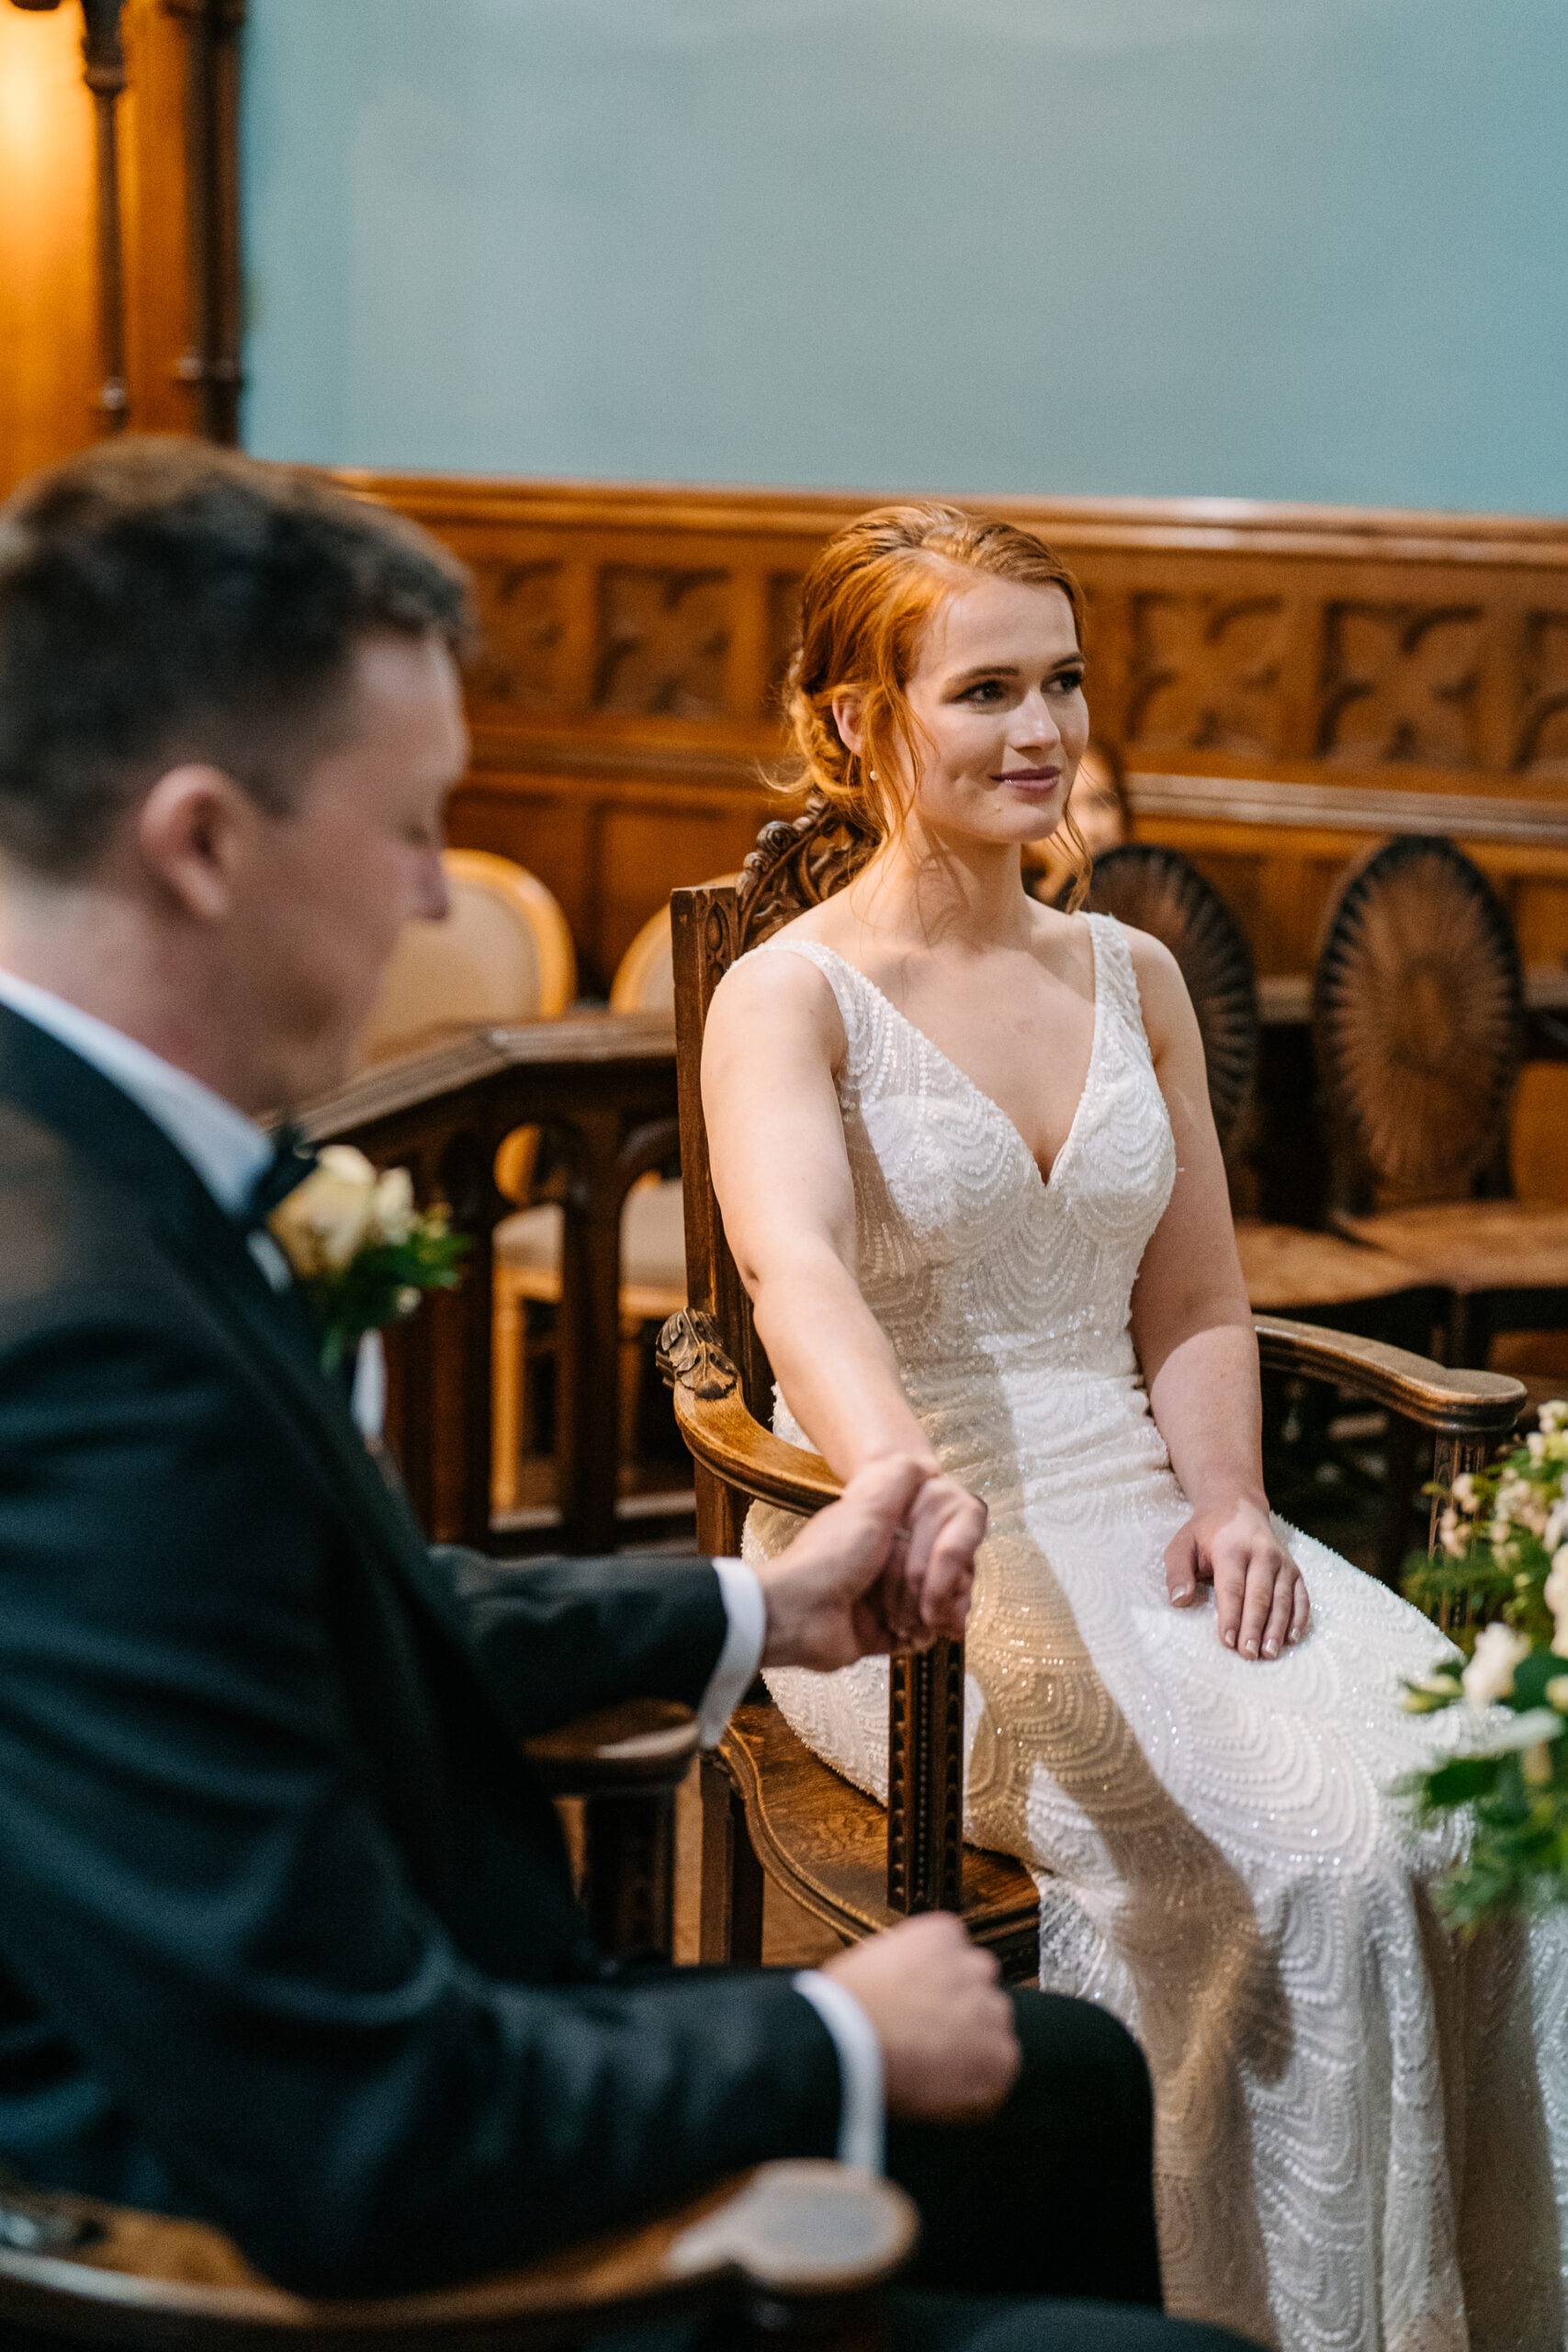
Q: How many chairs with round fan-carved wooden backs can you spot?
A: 2